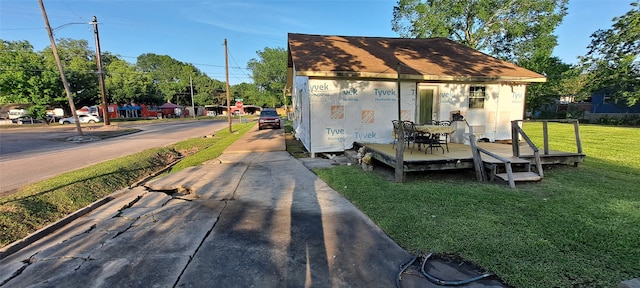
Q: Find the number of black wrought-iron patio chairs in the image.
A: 4